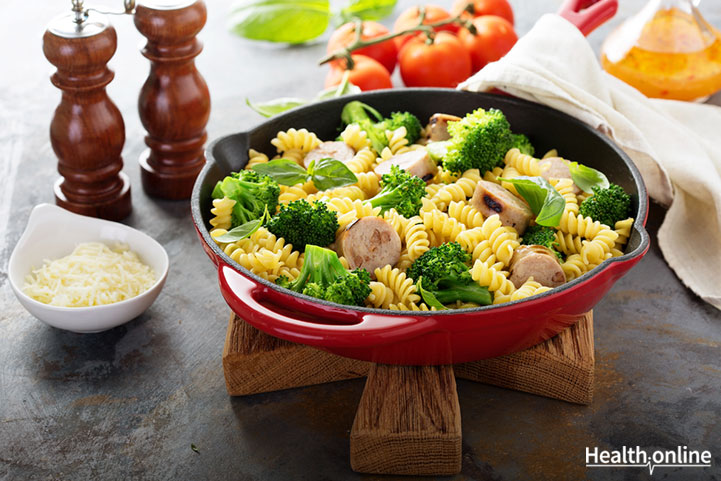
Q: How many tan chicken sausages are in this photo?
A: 7